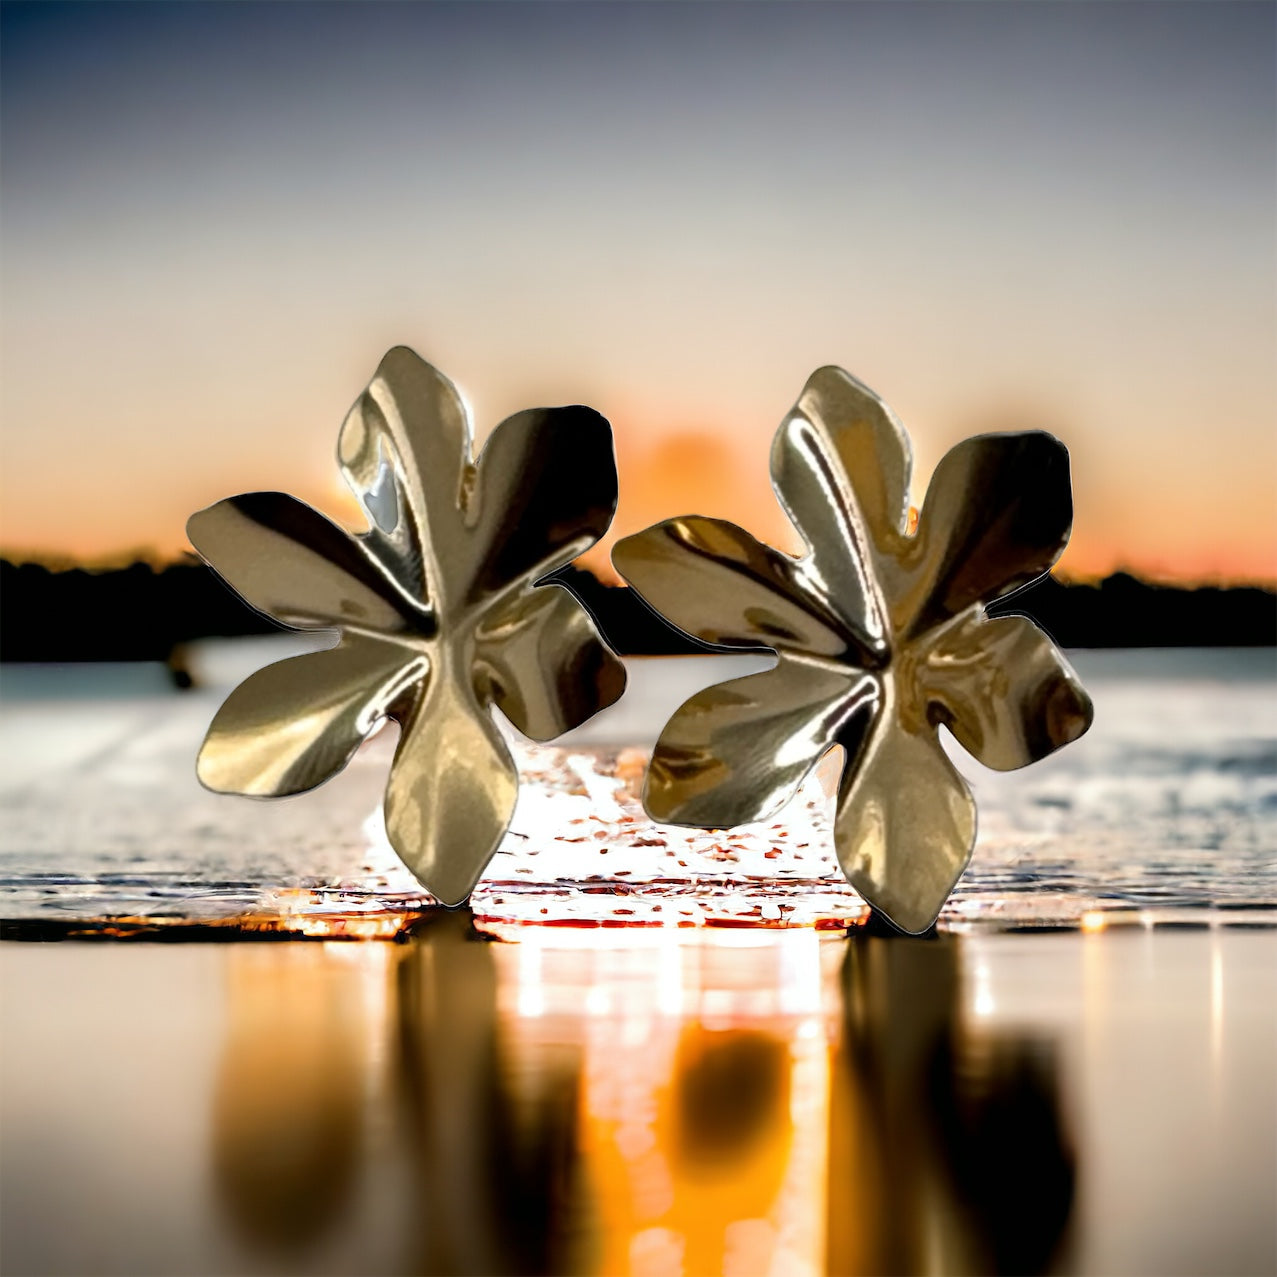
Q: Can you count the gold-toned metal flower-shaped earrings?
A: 2